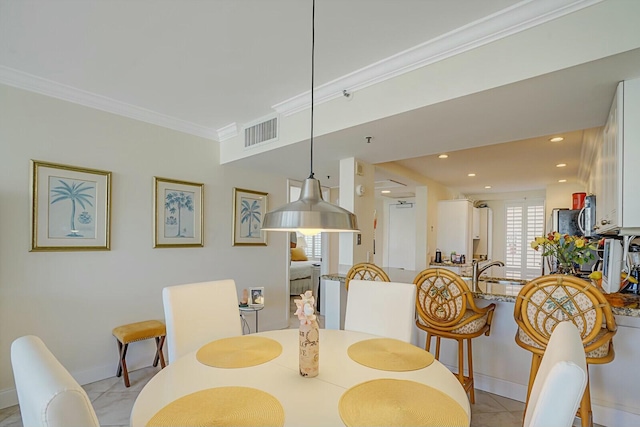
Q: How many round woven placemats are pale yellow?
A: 4